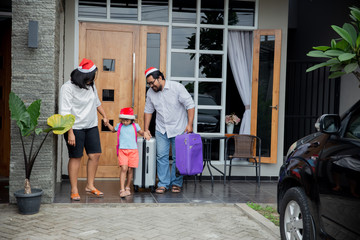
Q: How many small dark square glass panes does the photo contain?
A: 3